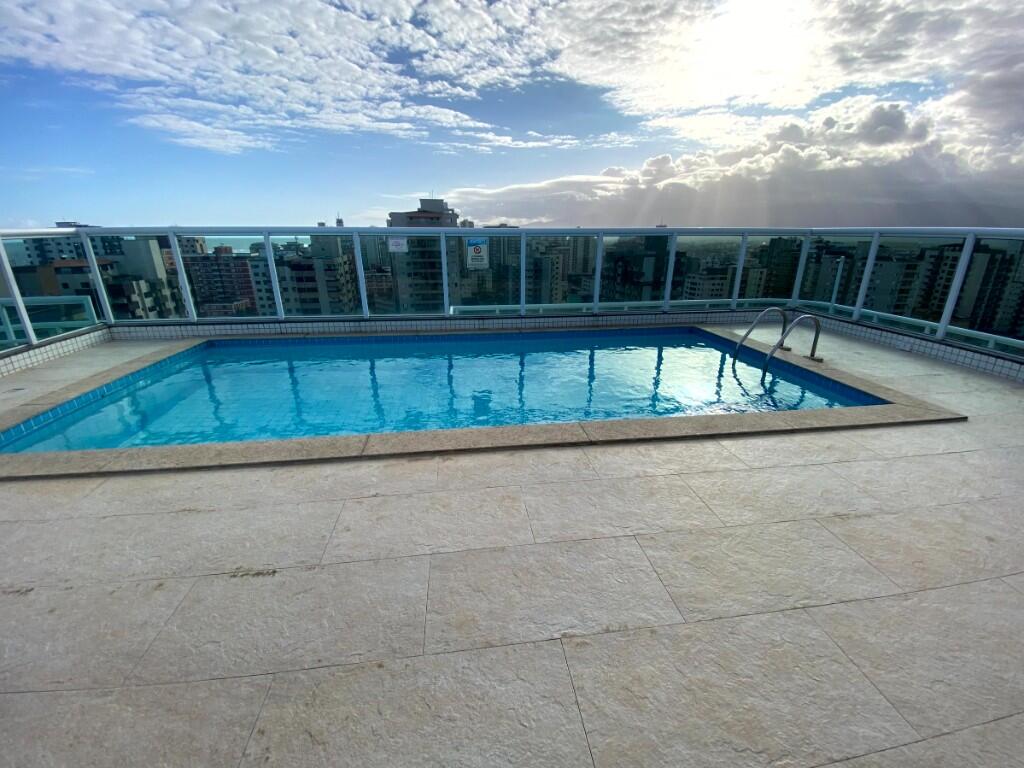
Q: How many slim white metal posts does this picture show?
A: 13